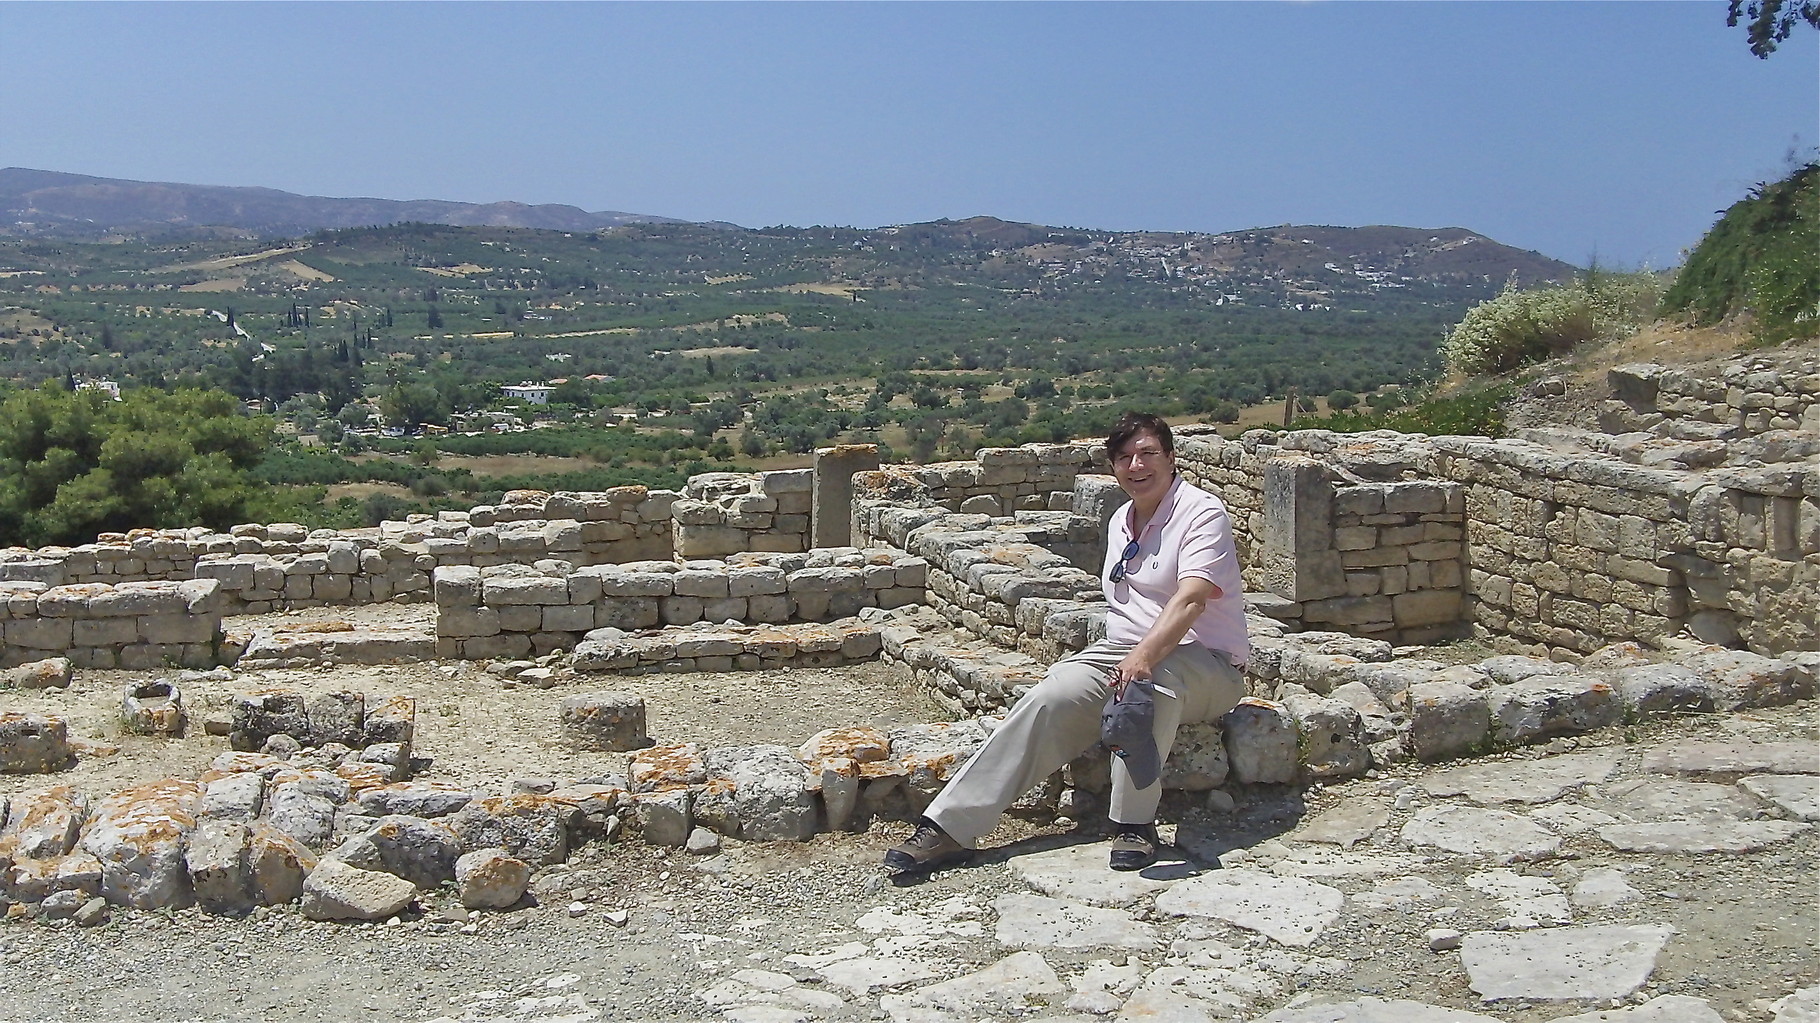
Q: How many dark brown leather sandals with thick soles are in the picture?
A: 0